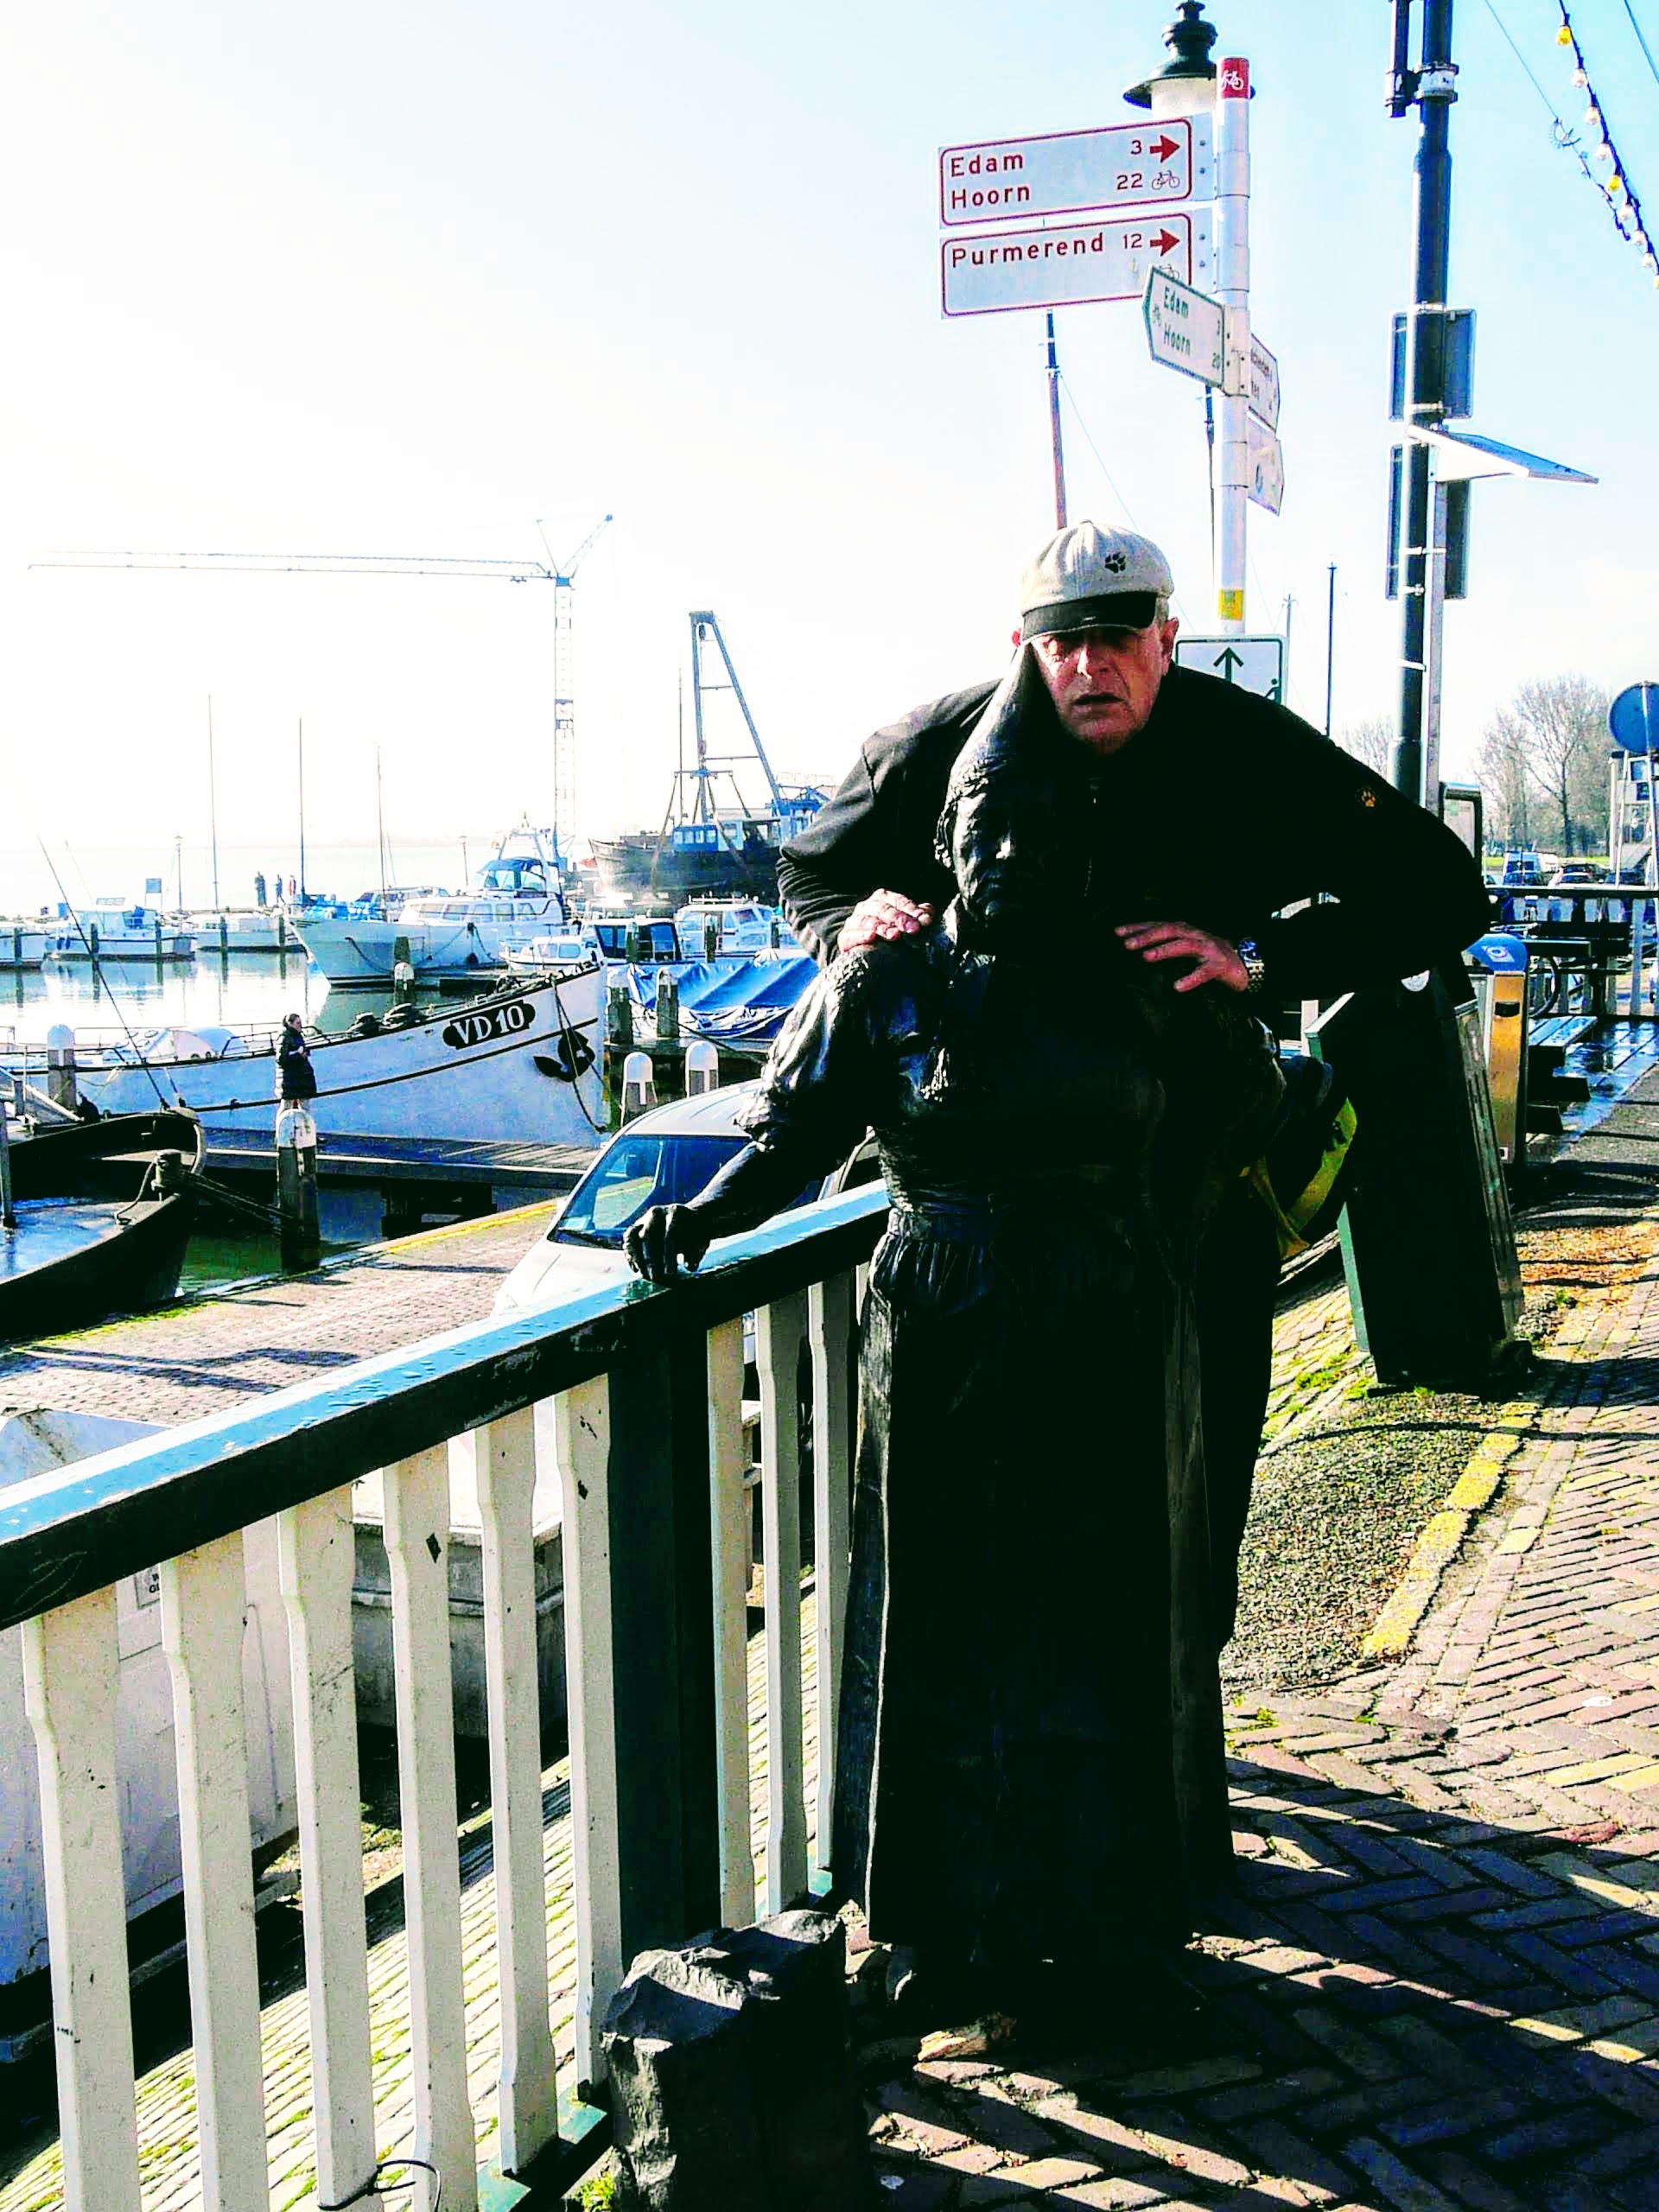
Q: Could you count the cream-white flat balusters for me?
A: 9